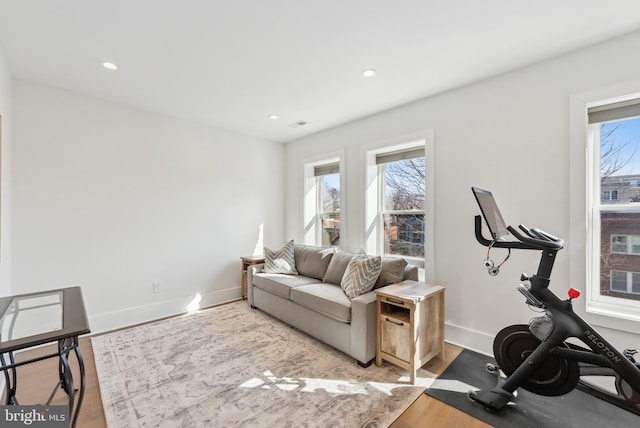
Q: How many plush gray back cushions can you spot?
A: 2